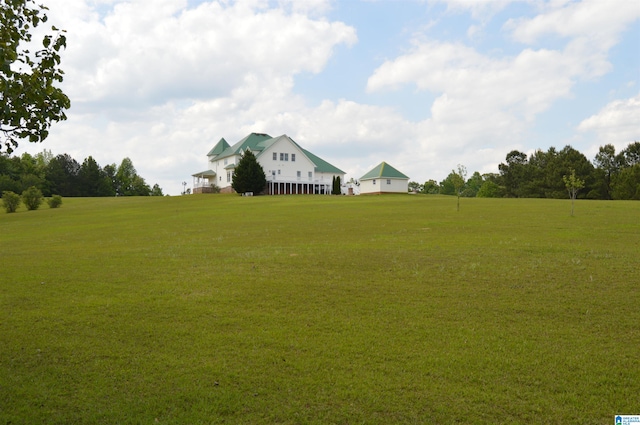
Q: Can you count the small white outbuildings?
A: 1